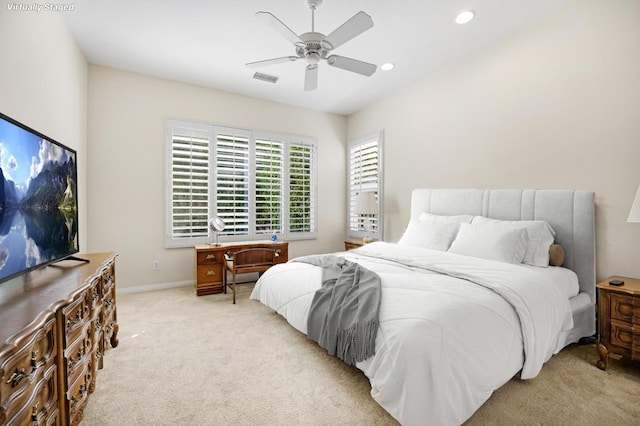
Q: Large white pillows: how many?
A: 4